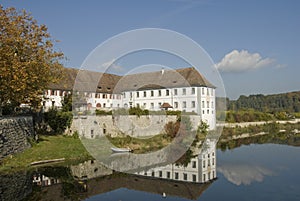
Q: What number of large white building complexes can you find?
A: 1